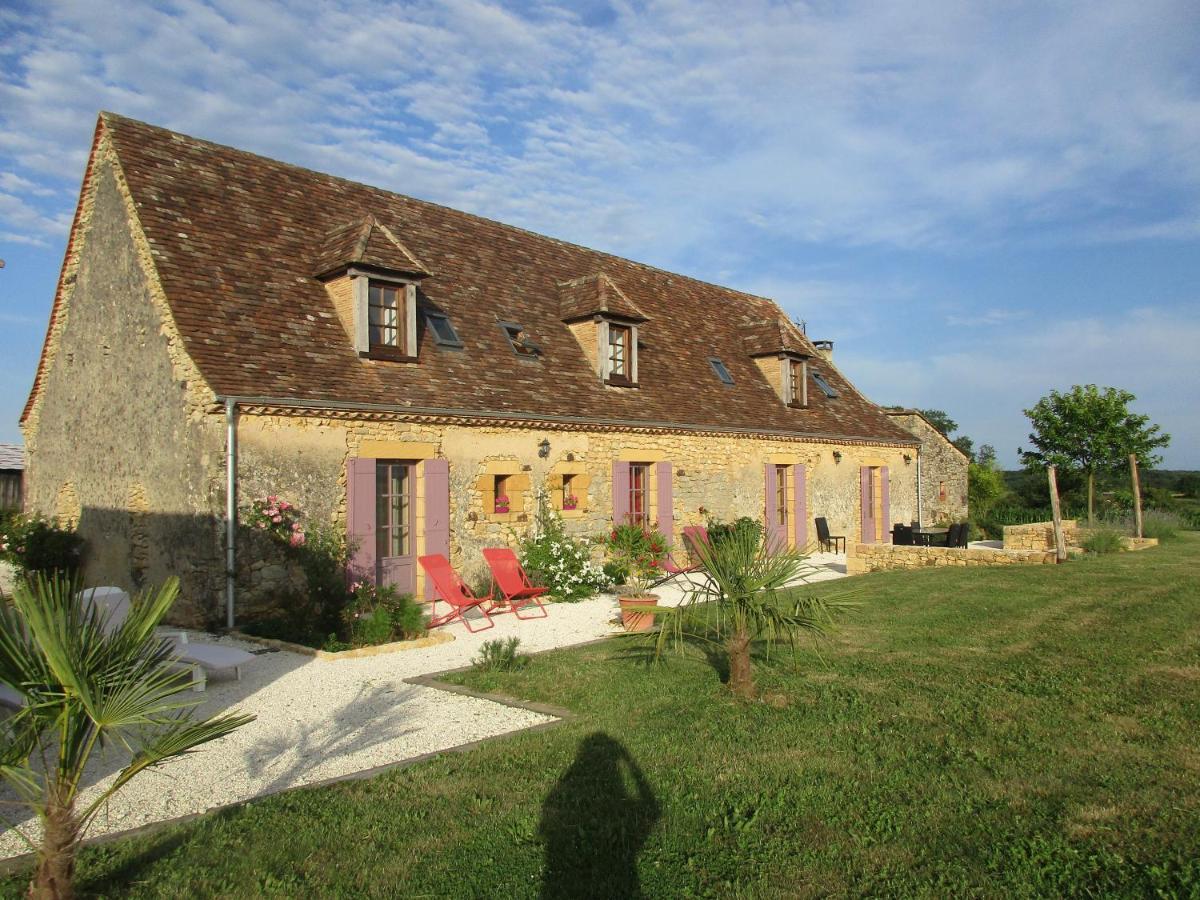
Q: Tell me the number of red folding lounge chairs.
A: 2